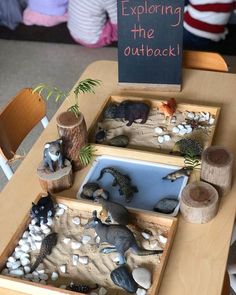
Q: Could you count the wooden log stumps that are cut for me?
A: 4